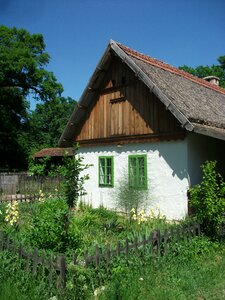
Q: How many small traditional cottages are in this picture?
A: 1